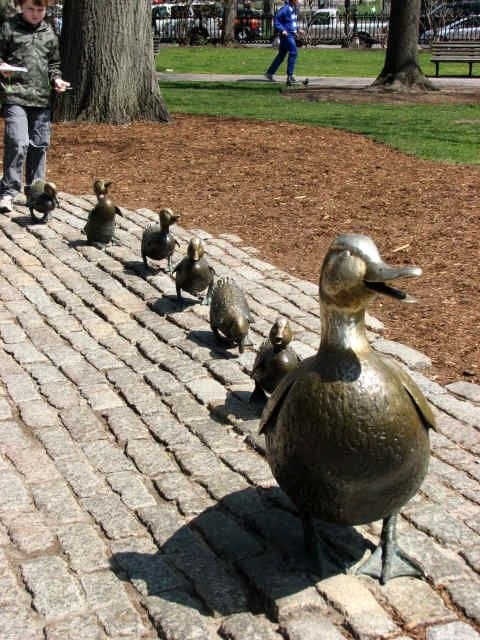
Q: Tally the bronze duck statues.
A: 7